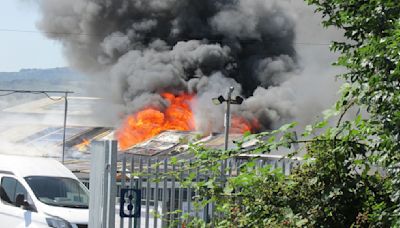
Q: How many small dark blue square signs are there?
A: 1